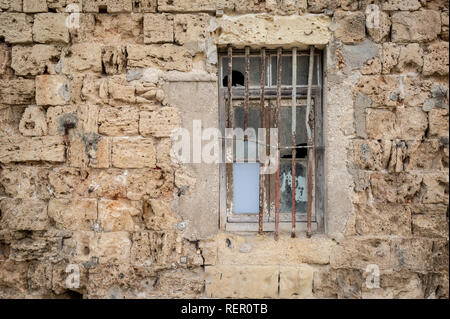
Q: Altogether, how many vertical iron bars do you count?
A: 6